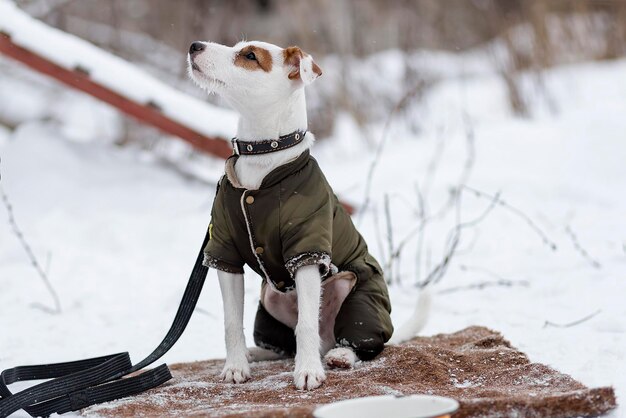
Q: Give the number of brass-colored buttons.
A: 3